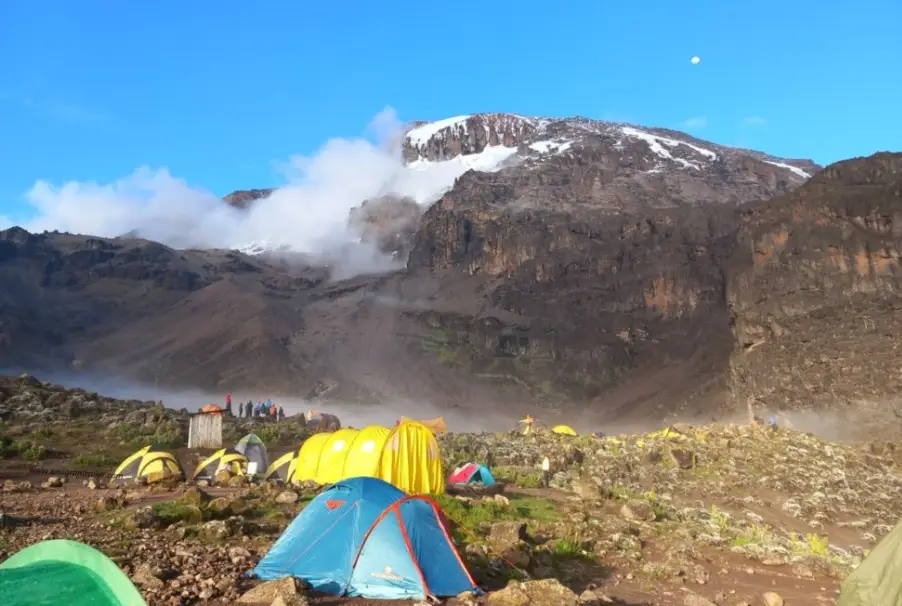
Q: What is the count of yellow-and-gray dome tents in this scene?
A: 3